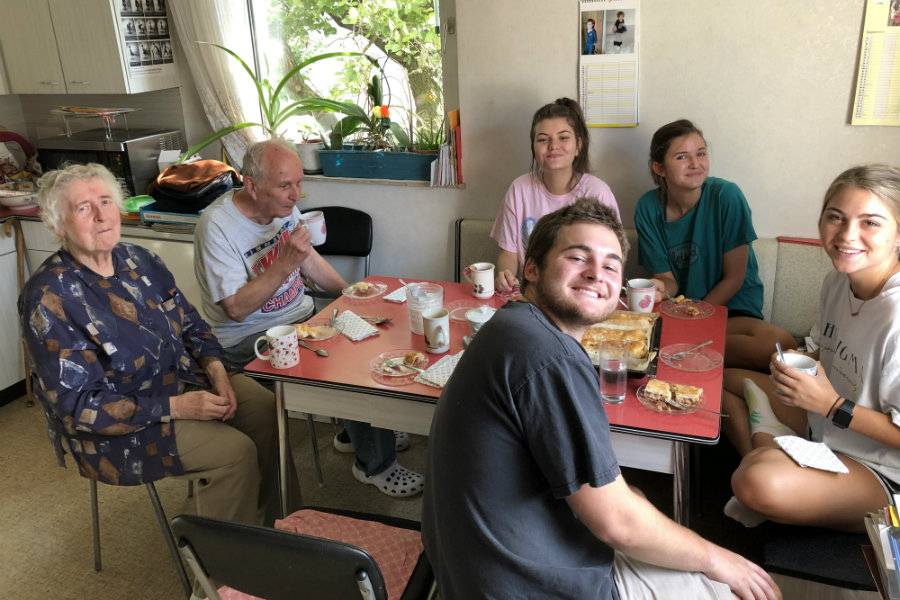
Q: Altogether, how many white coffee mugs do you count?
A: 6